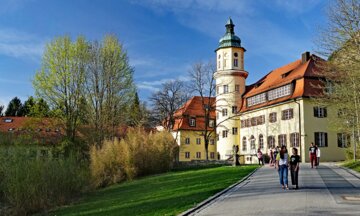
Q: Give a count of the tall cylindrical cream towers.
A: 1